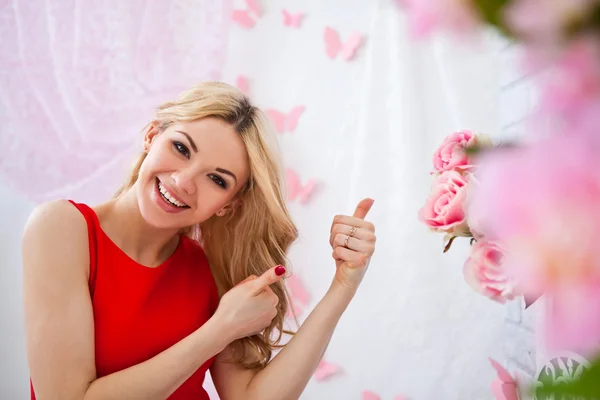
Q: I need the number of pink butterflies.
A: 10